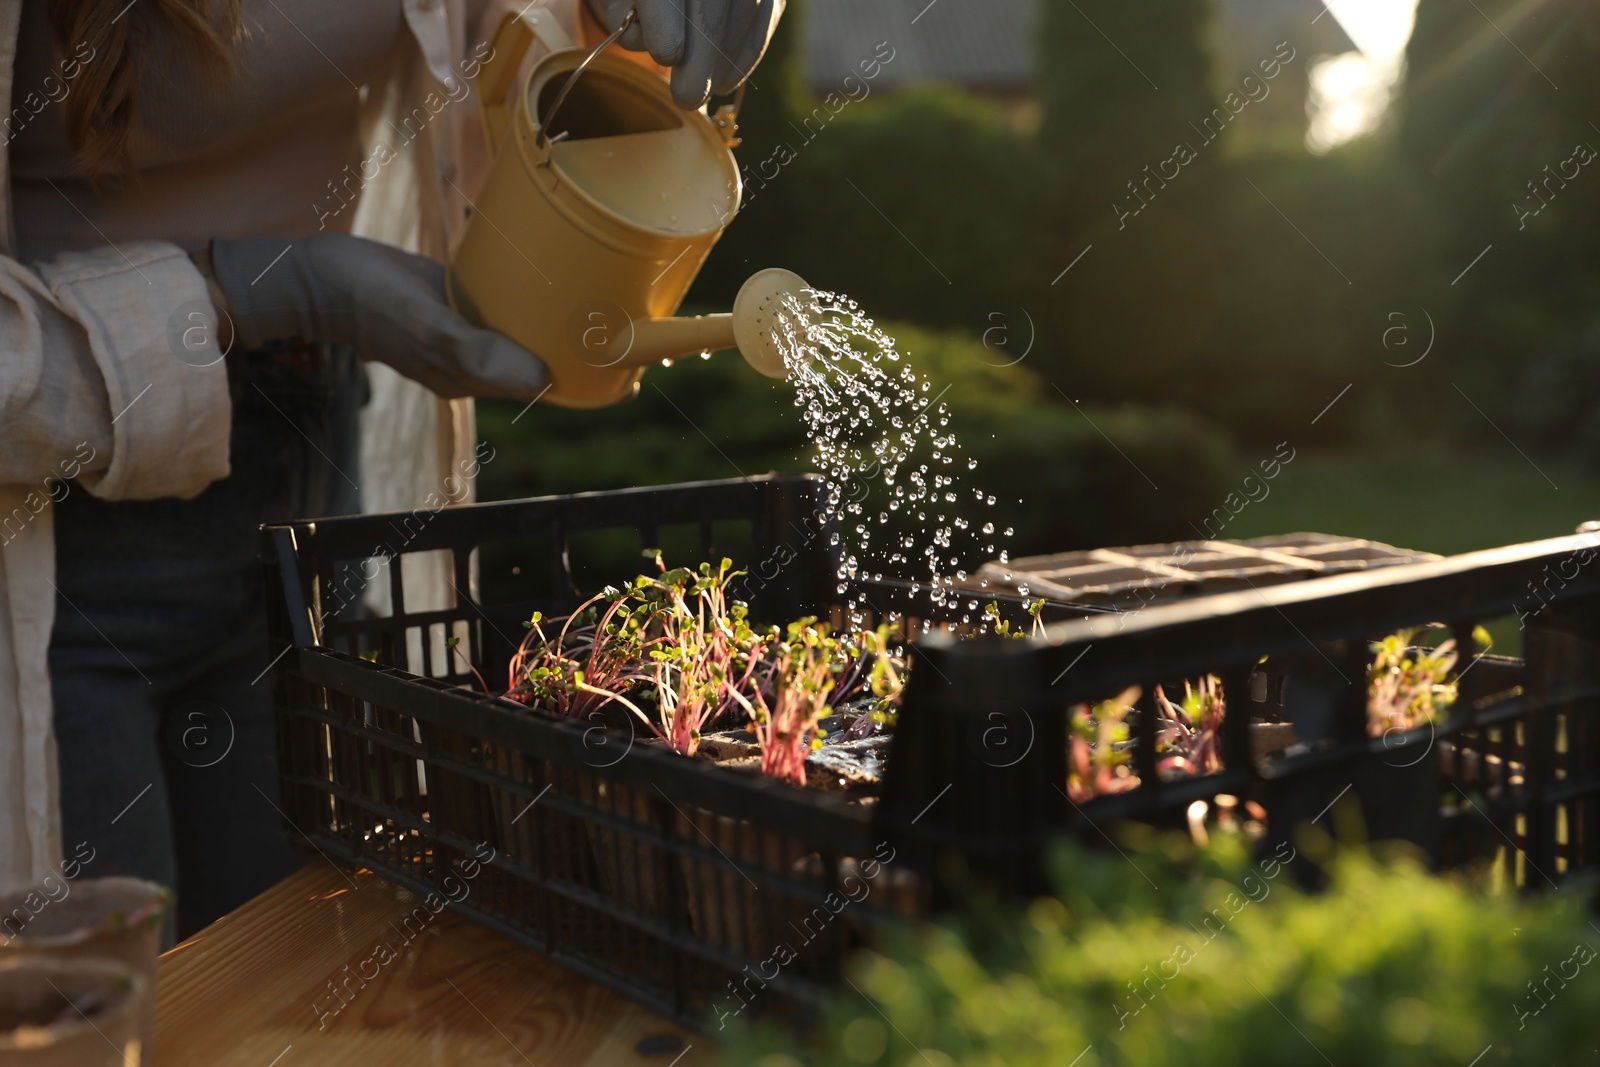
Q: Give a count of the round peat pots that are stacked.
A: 2